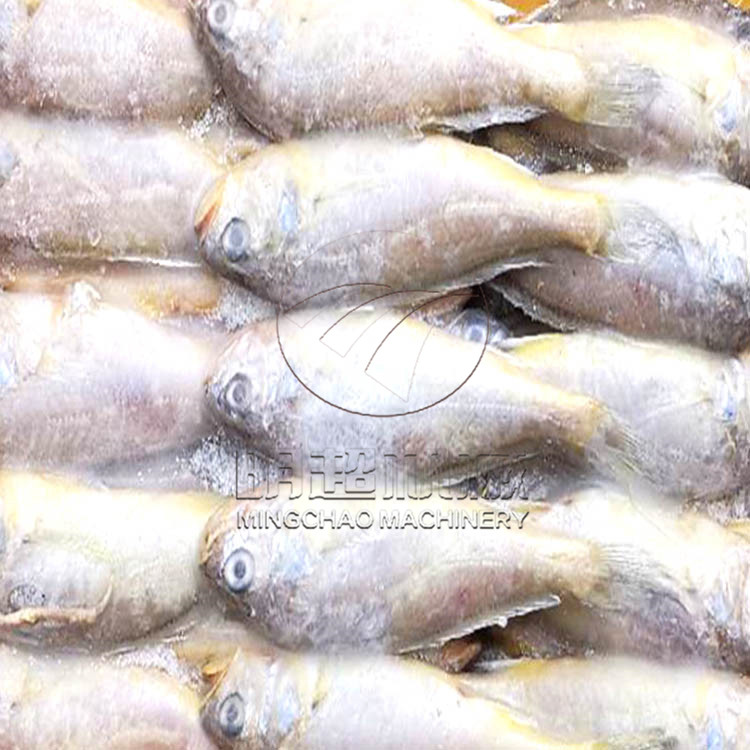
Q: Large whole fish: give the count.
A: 5